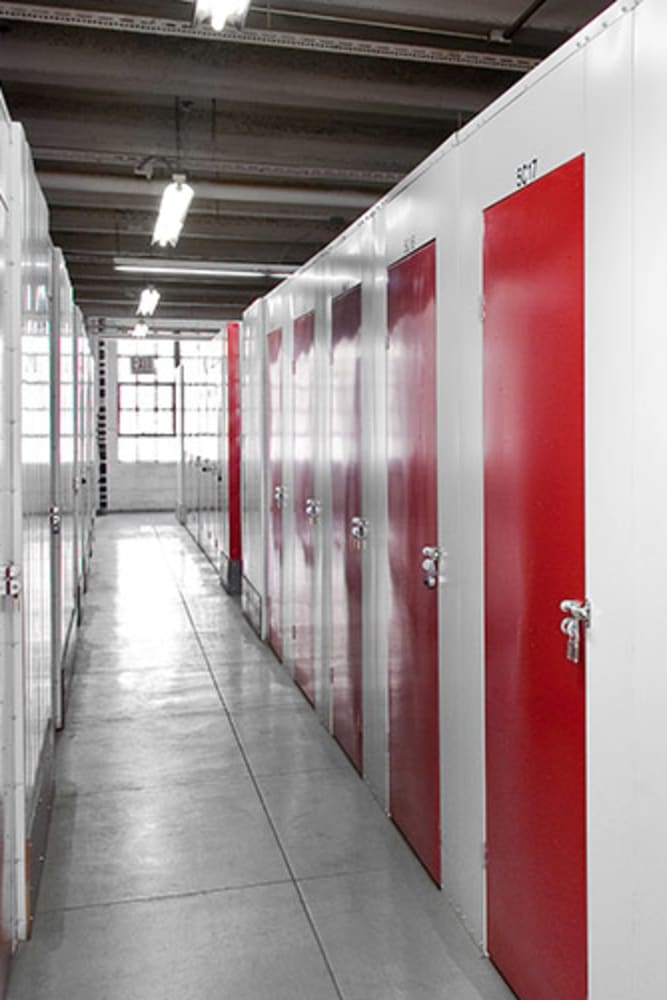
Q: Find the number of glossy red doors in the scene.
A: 5